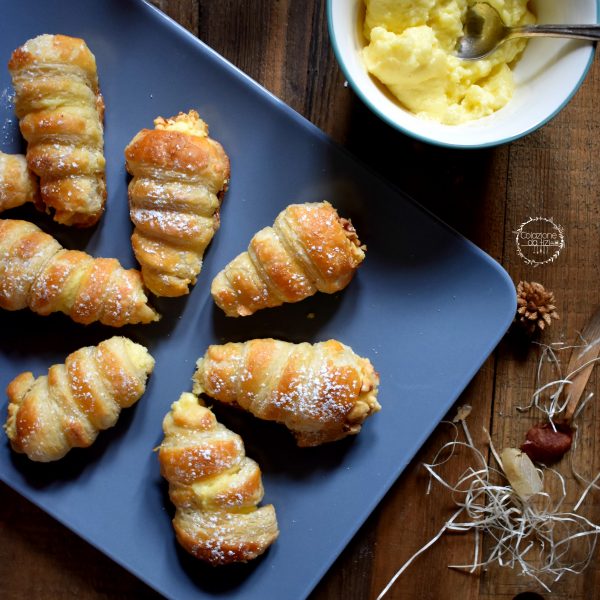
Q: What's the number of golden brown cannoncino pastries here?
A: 8